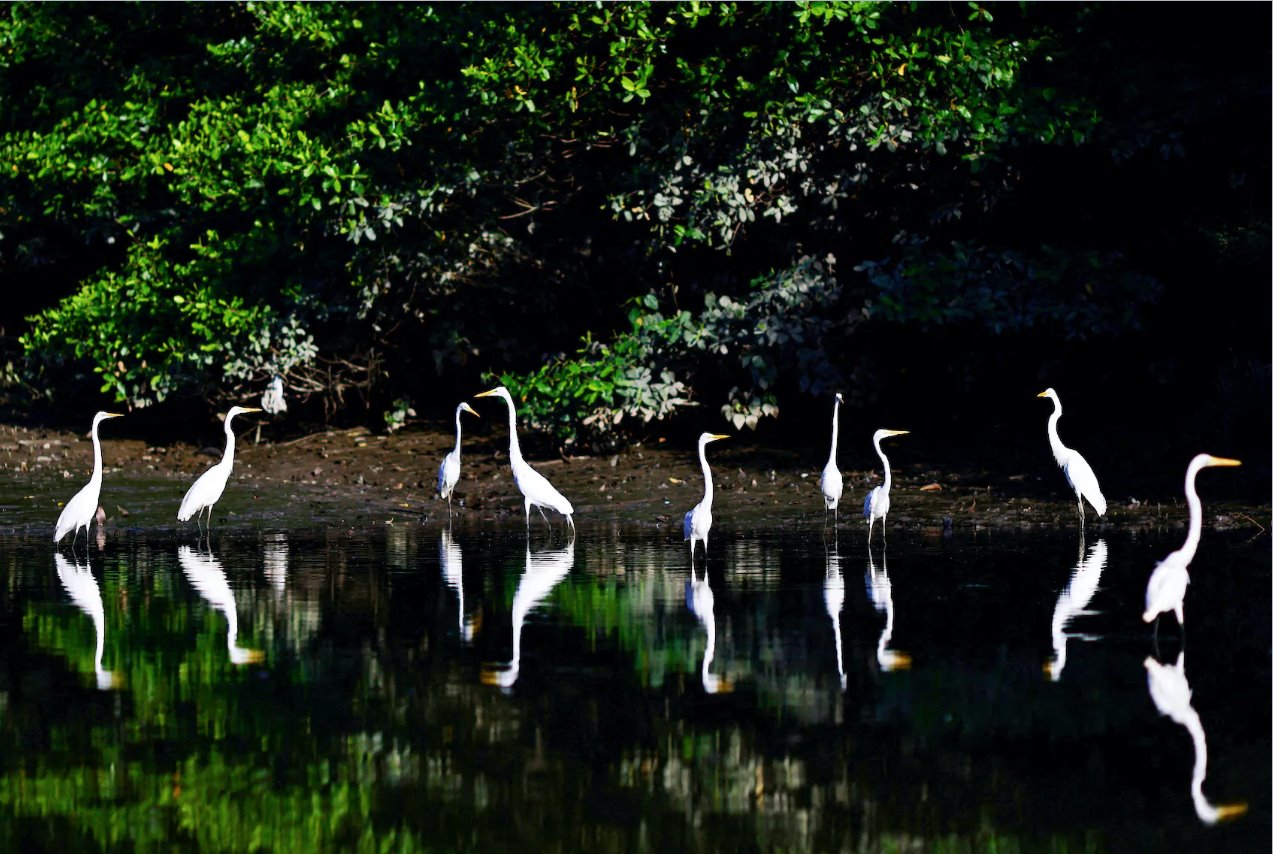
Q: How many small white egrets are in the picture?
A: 9